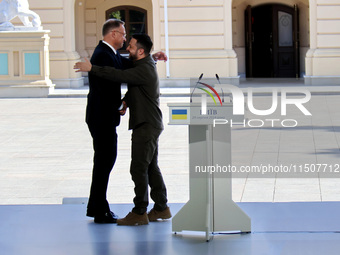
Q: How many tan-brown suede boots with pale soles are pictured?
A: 2